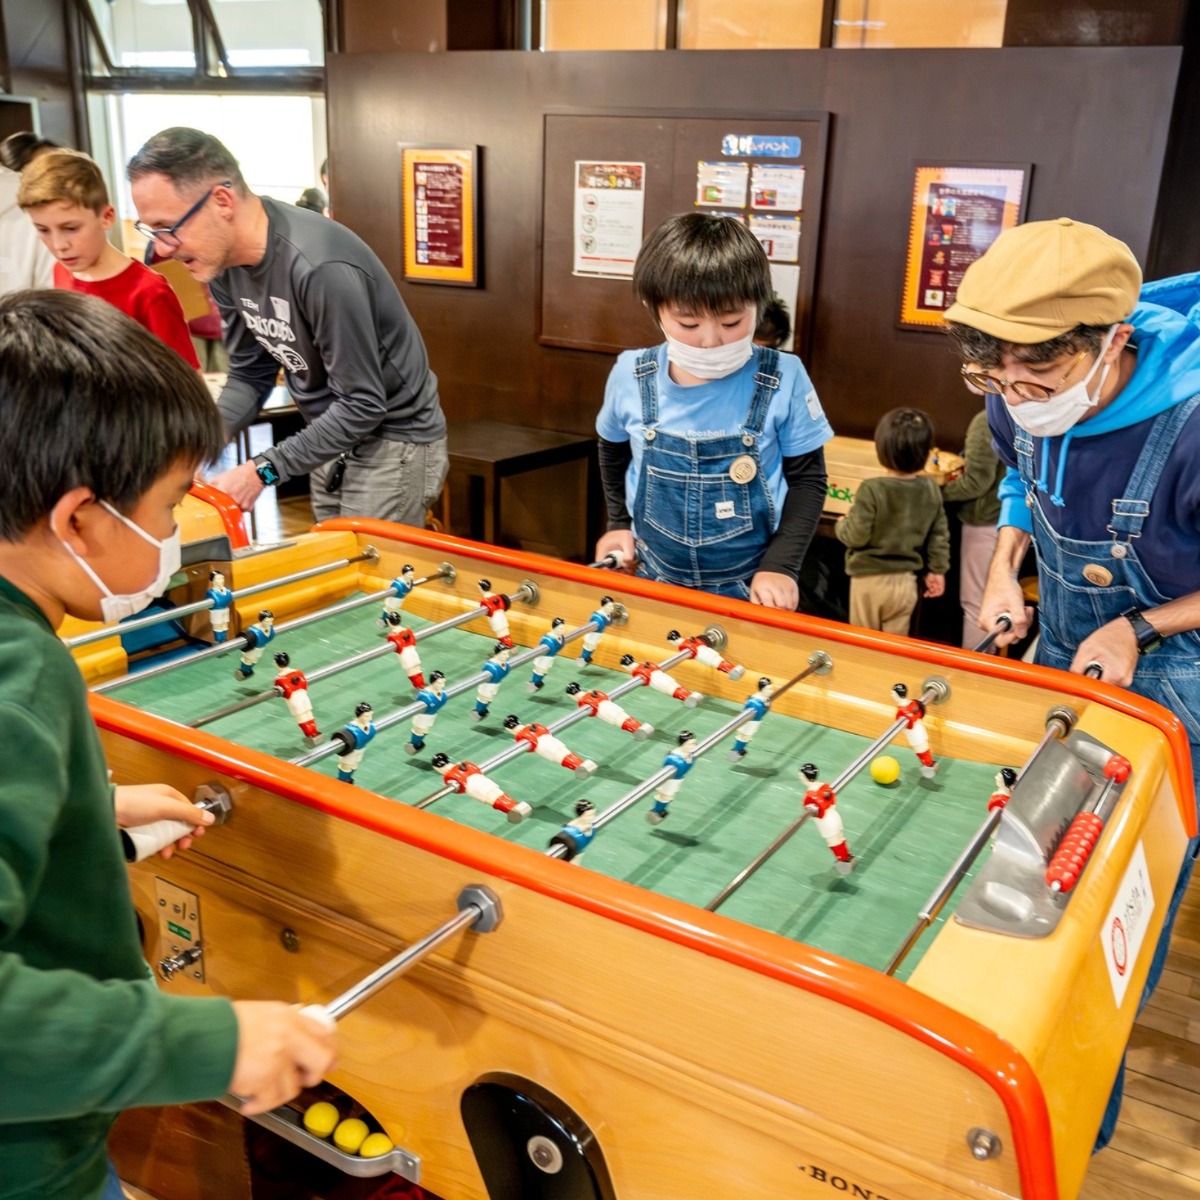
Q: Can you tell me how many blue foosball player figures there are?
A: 11